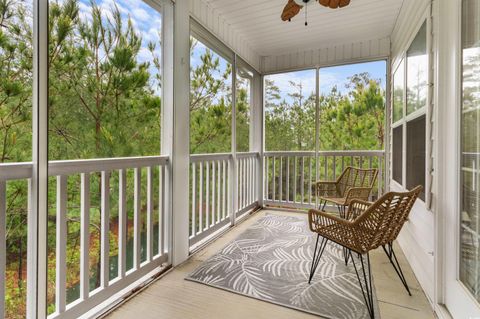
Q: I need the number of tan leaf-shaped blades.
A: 2